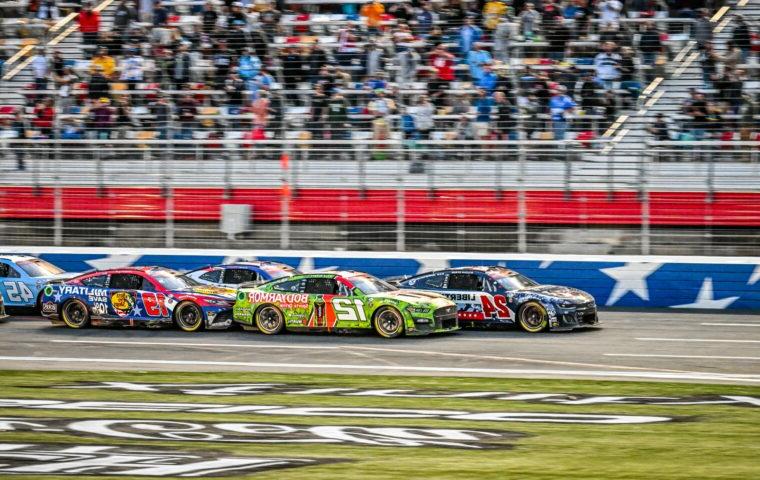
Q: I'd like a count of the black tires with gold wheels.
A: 5